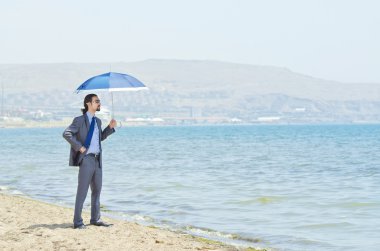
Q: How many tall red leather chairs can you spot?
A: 0